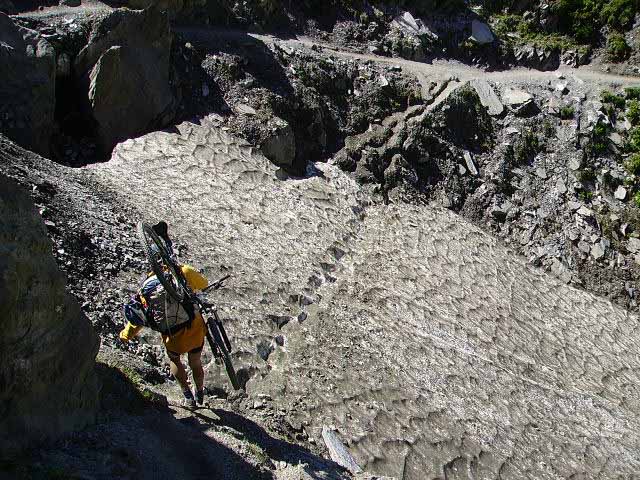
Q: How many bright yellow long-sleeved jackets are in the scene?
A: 1